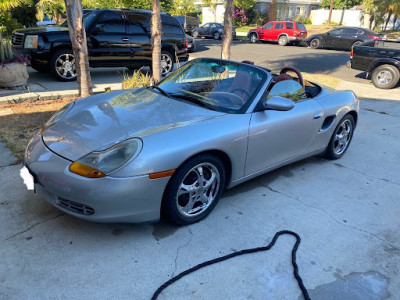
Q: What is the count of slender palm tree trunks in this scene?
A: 3